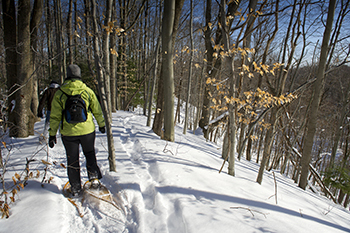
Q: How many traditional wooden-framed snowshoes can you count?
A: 2